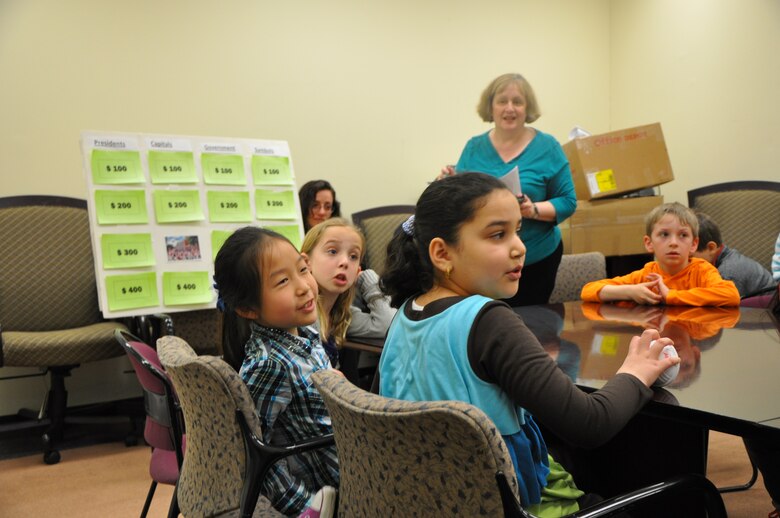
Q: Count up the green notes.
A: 13